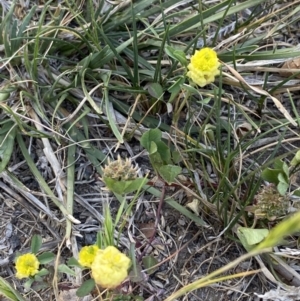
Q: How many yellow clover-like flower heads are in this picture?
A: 4